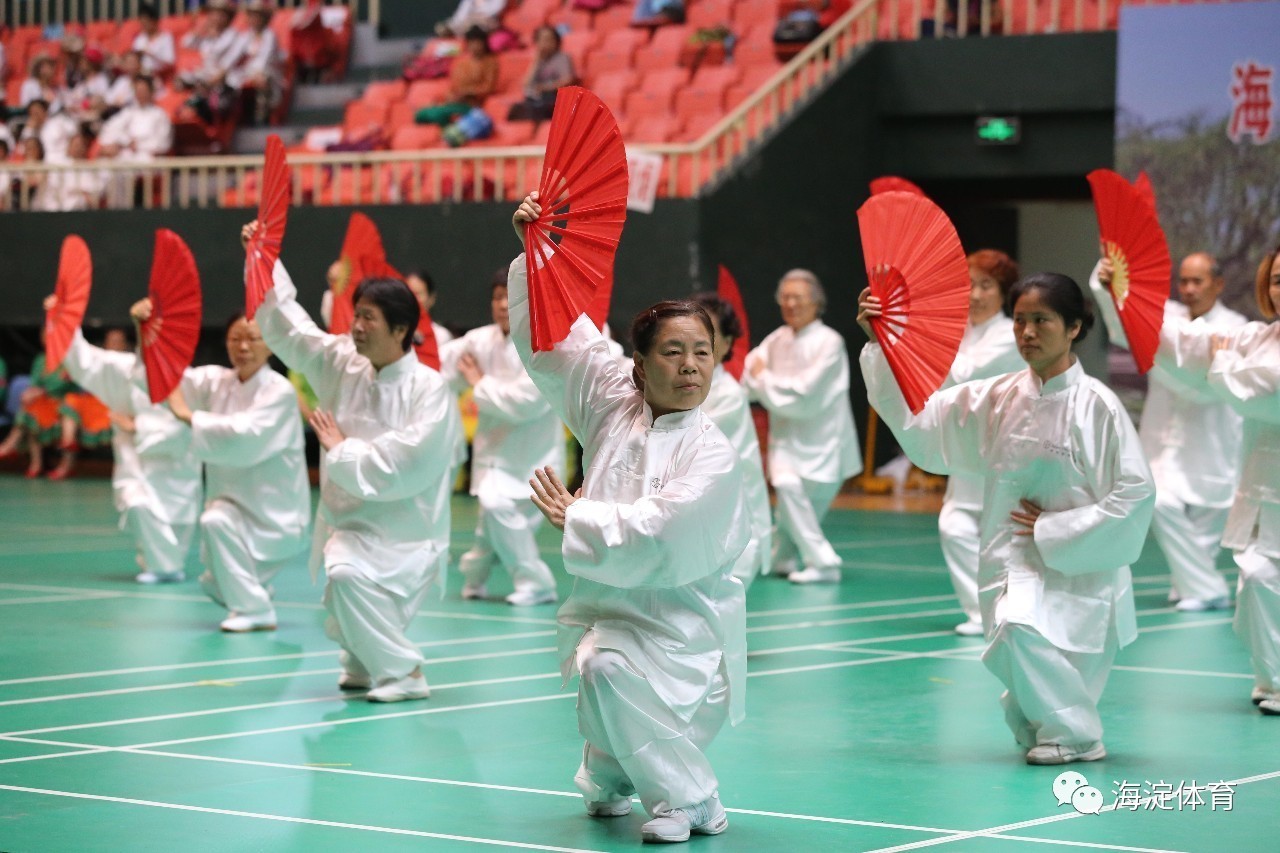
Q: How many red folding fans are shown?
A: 12